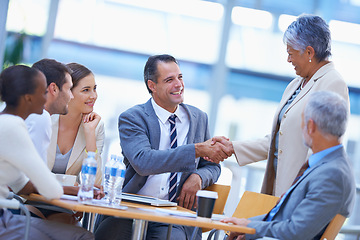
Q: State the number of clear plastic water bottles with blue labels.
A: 3